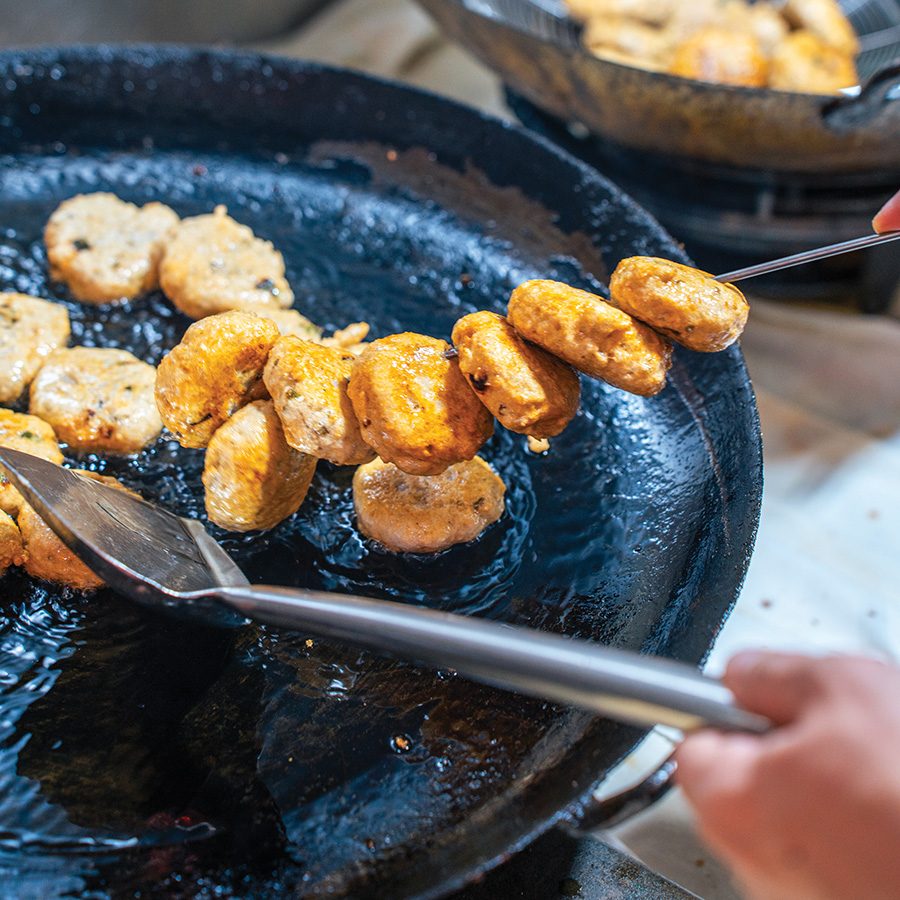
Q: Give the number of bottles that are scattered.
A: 0